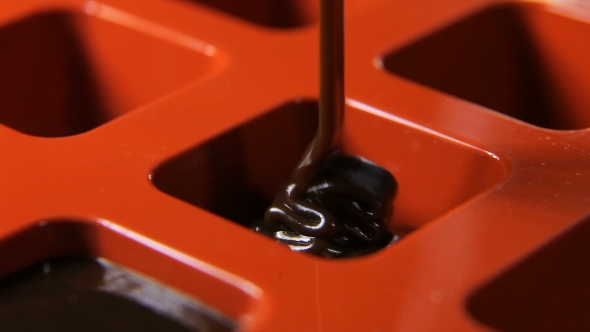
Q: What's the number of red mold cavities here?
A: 6